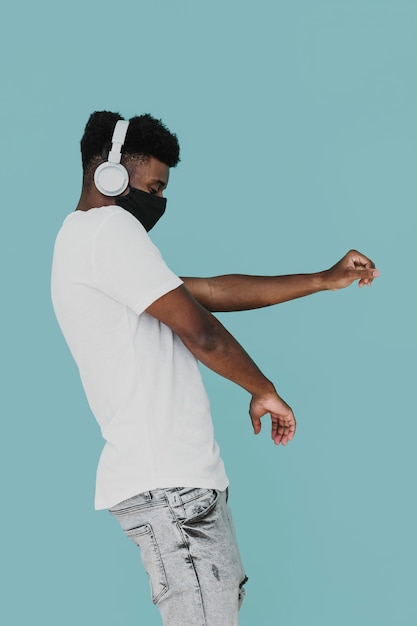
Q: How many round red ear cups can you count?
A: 0